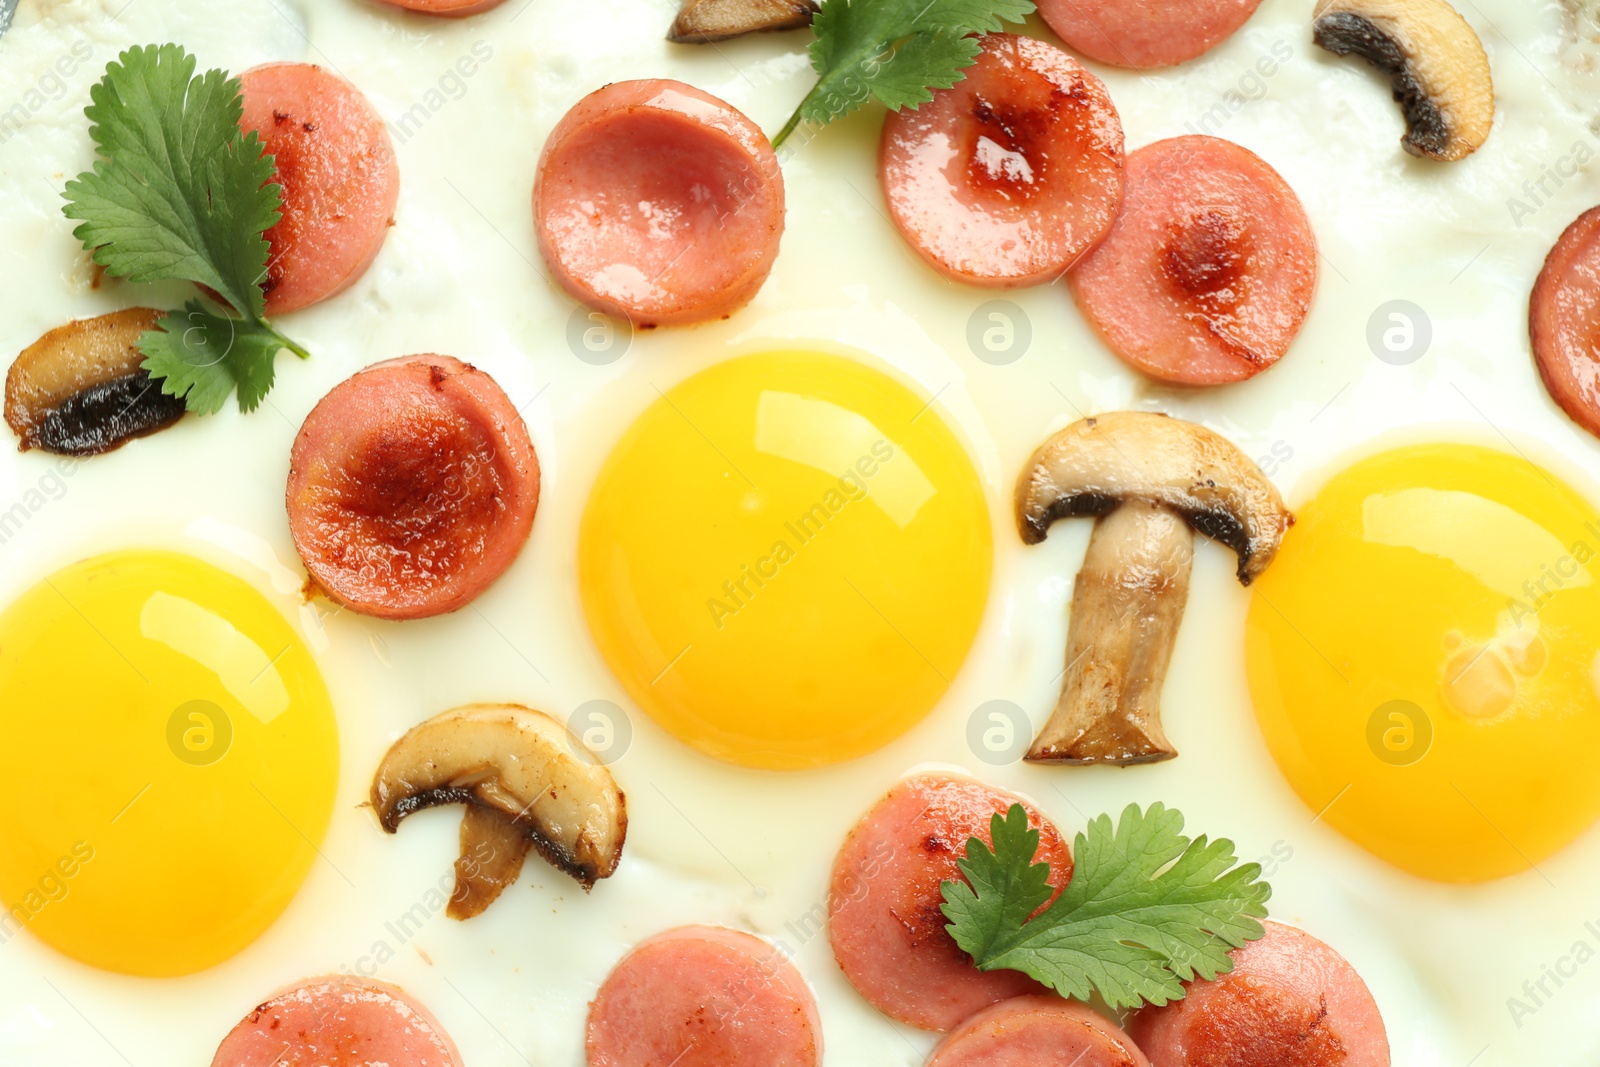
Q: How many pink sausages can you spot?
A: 13